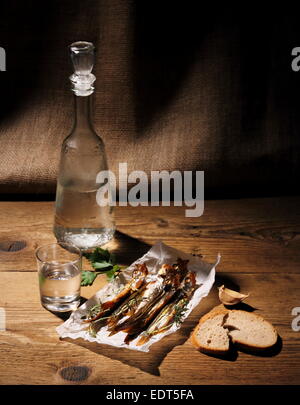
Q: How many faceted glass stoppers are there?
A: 1